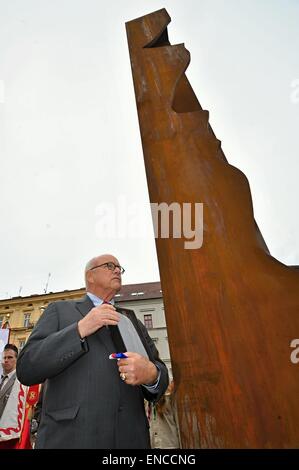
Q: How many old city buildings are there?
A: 2